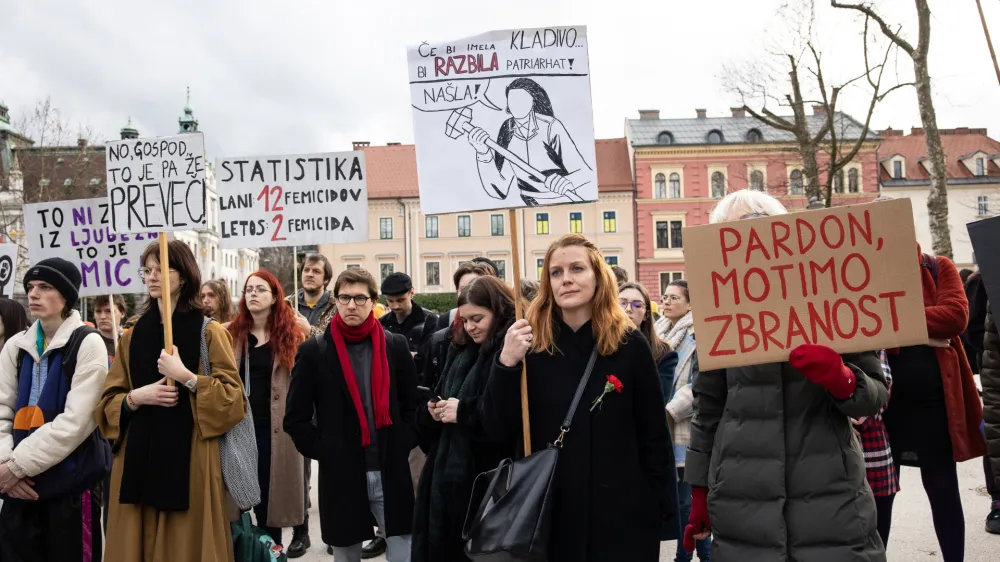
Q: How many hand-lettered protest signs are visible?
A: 5